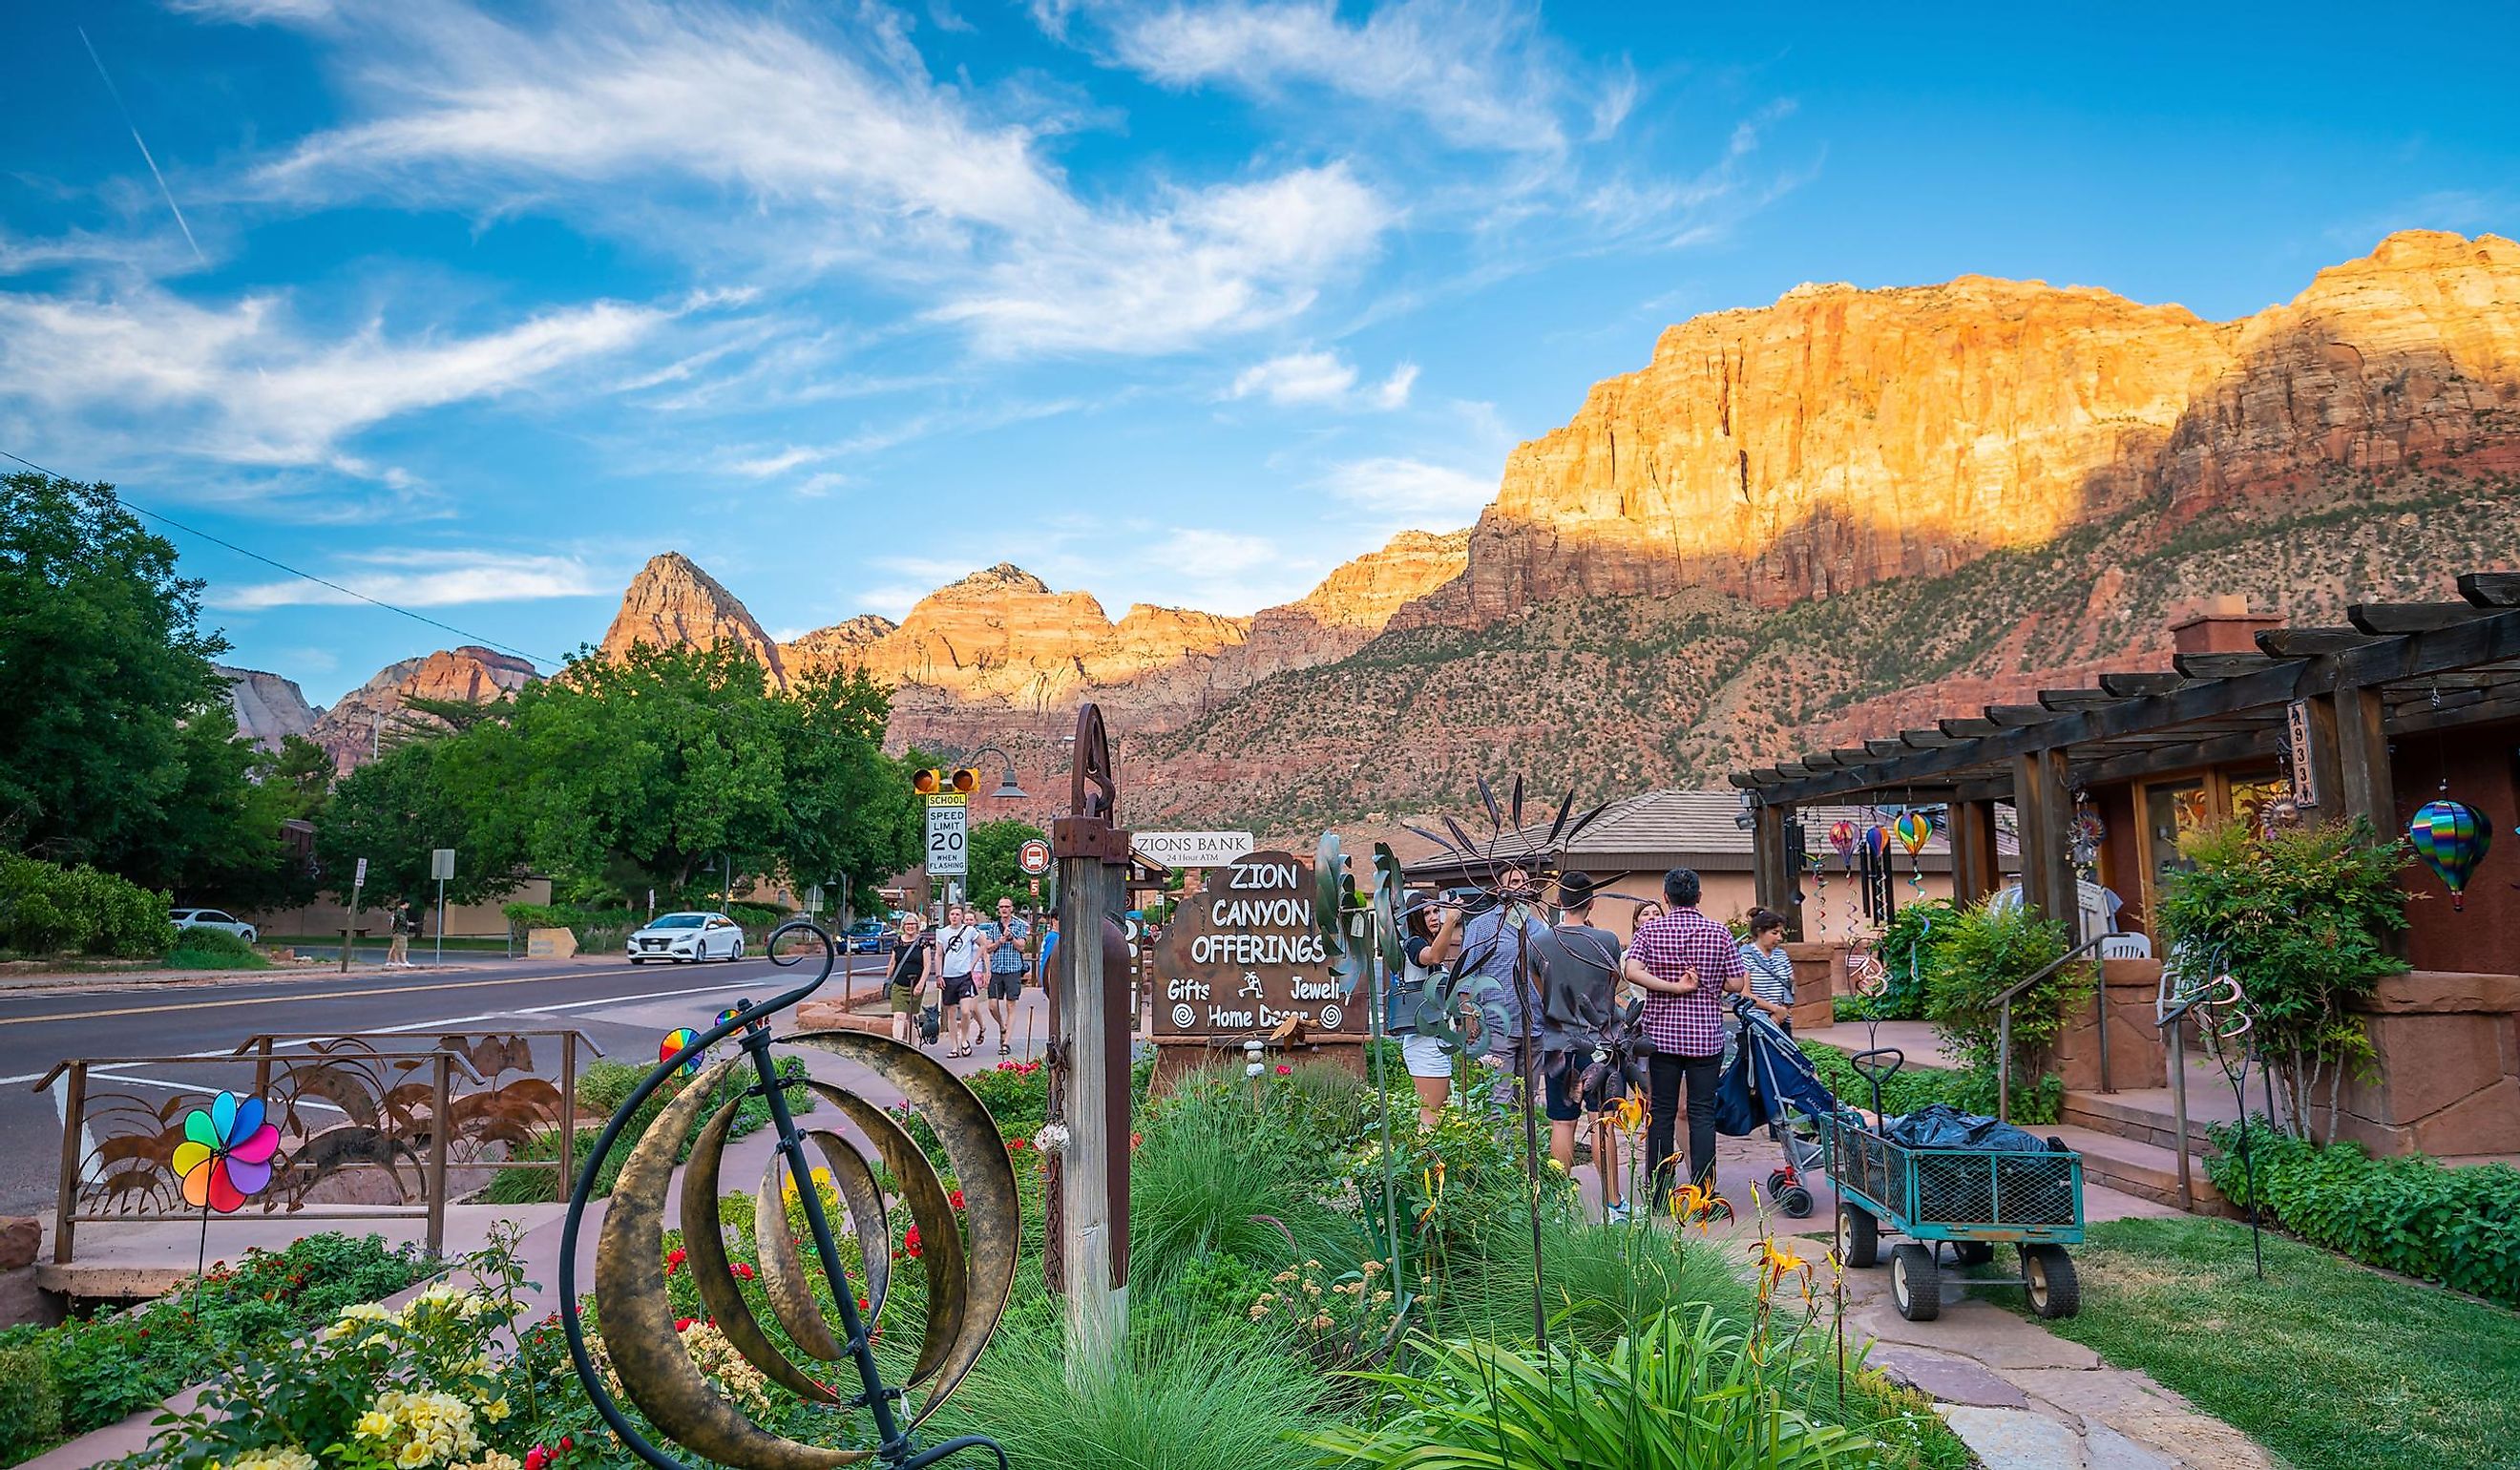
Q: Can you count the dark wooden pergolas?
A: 1